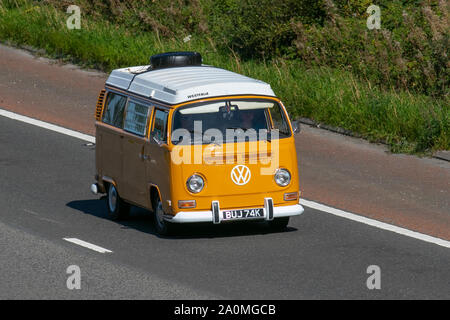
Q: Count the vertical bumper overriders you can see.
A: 2